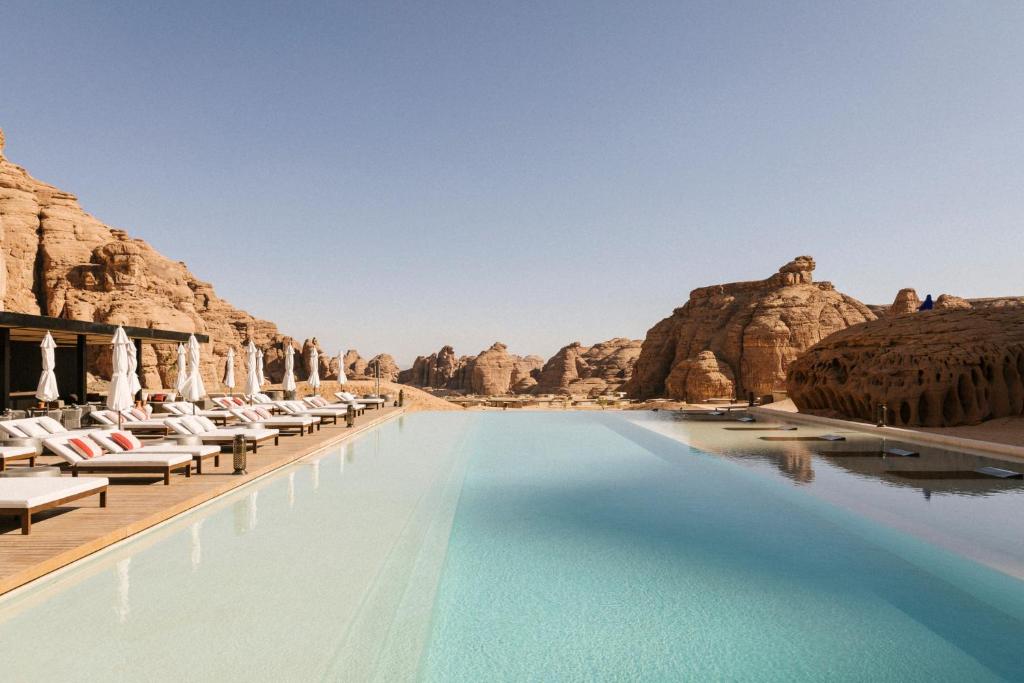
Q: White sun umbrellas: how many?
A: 11